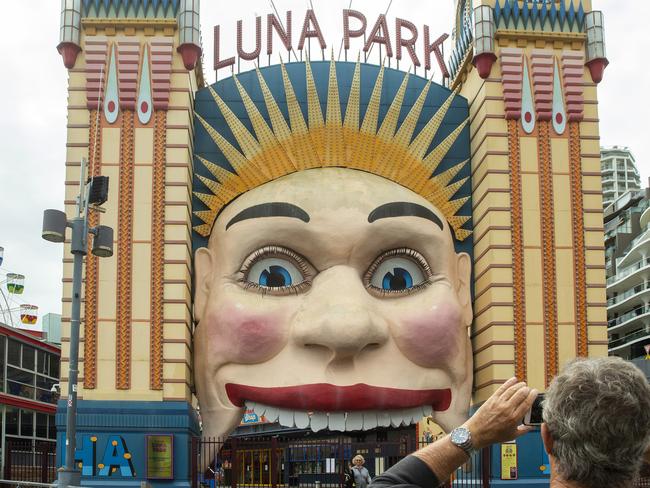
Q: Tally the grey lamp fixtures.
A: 2